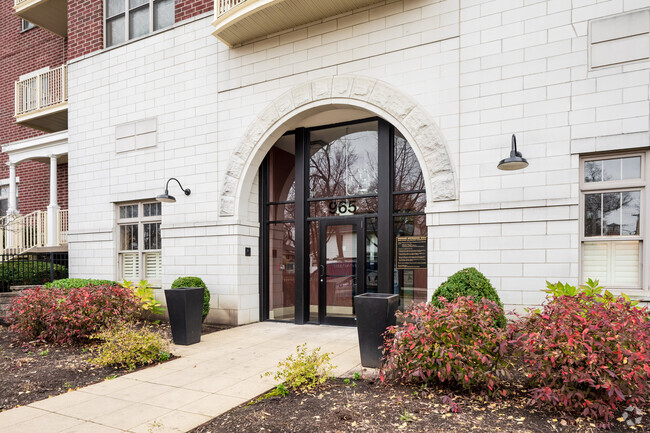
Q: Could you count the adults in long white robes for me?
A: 0